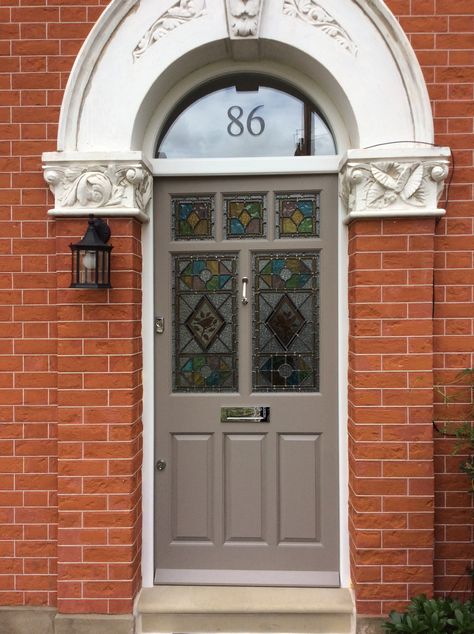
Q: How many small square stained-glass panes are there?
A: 3